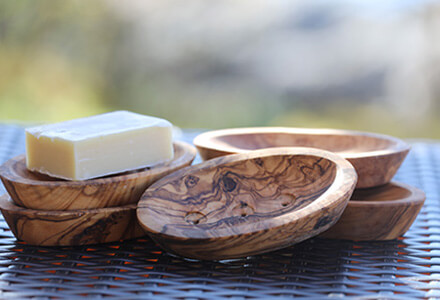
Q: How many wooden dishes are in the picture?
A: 5